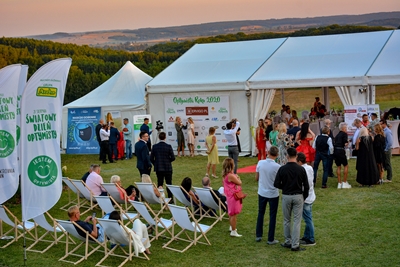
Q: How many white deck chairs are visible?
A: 13